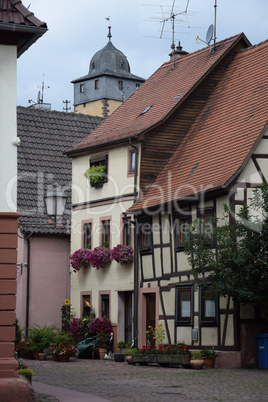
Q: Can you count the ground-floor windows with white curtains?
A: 2